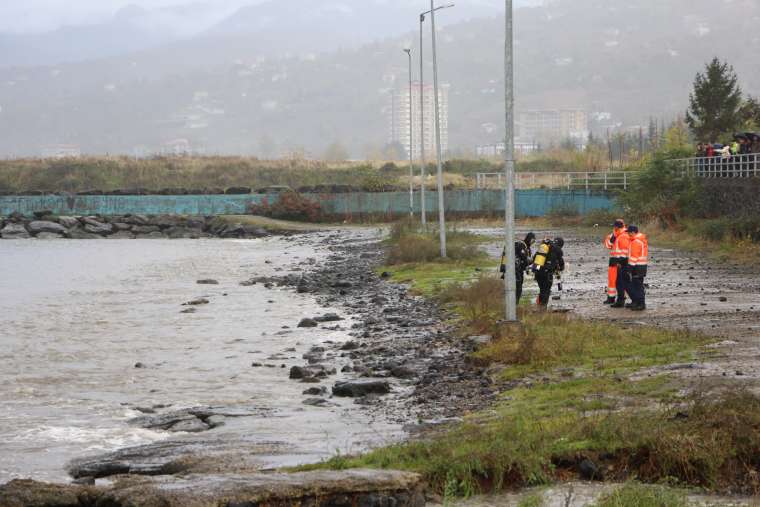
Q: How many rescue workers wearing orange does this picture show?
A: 2